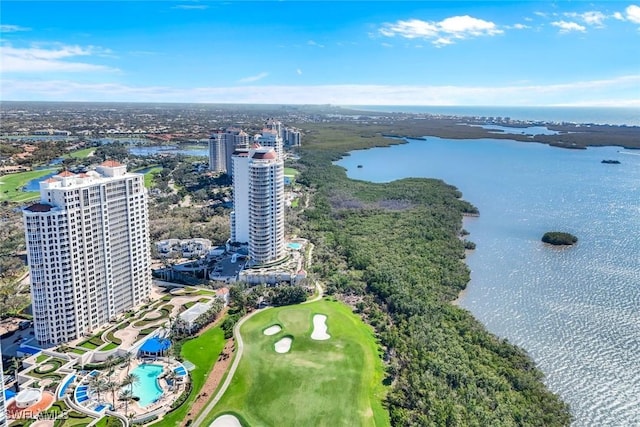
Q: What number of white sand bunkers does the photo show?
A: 4